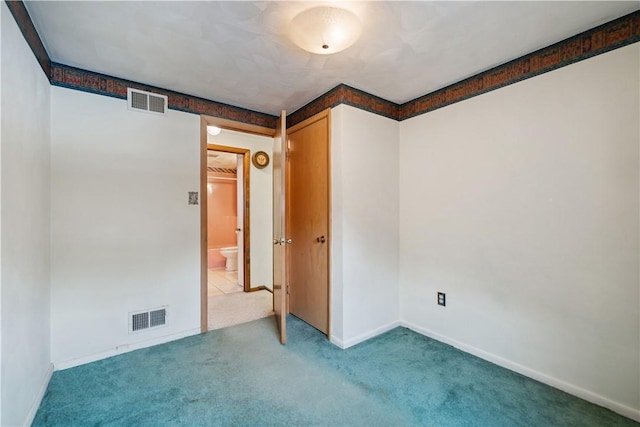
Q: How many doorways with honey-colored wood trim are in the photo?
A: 3